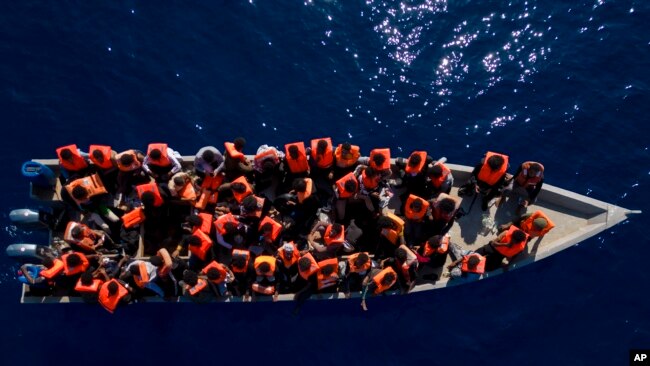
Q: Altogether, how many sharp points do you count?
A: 1